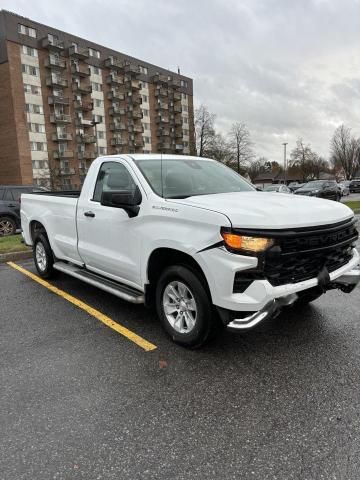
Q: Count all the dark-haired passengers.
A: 0